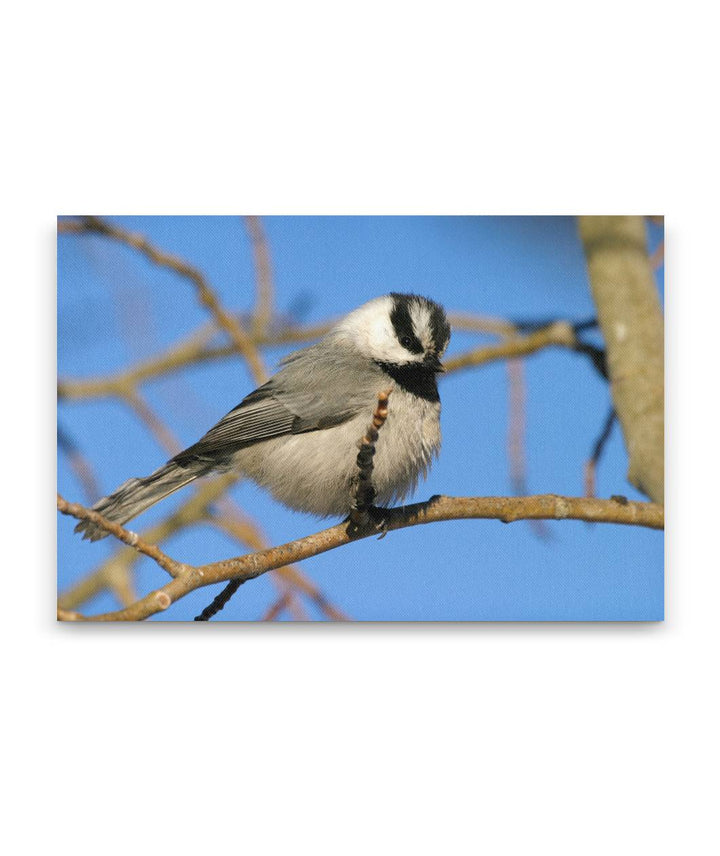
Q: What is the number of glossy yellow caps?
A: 0